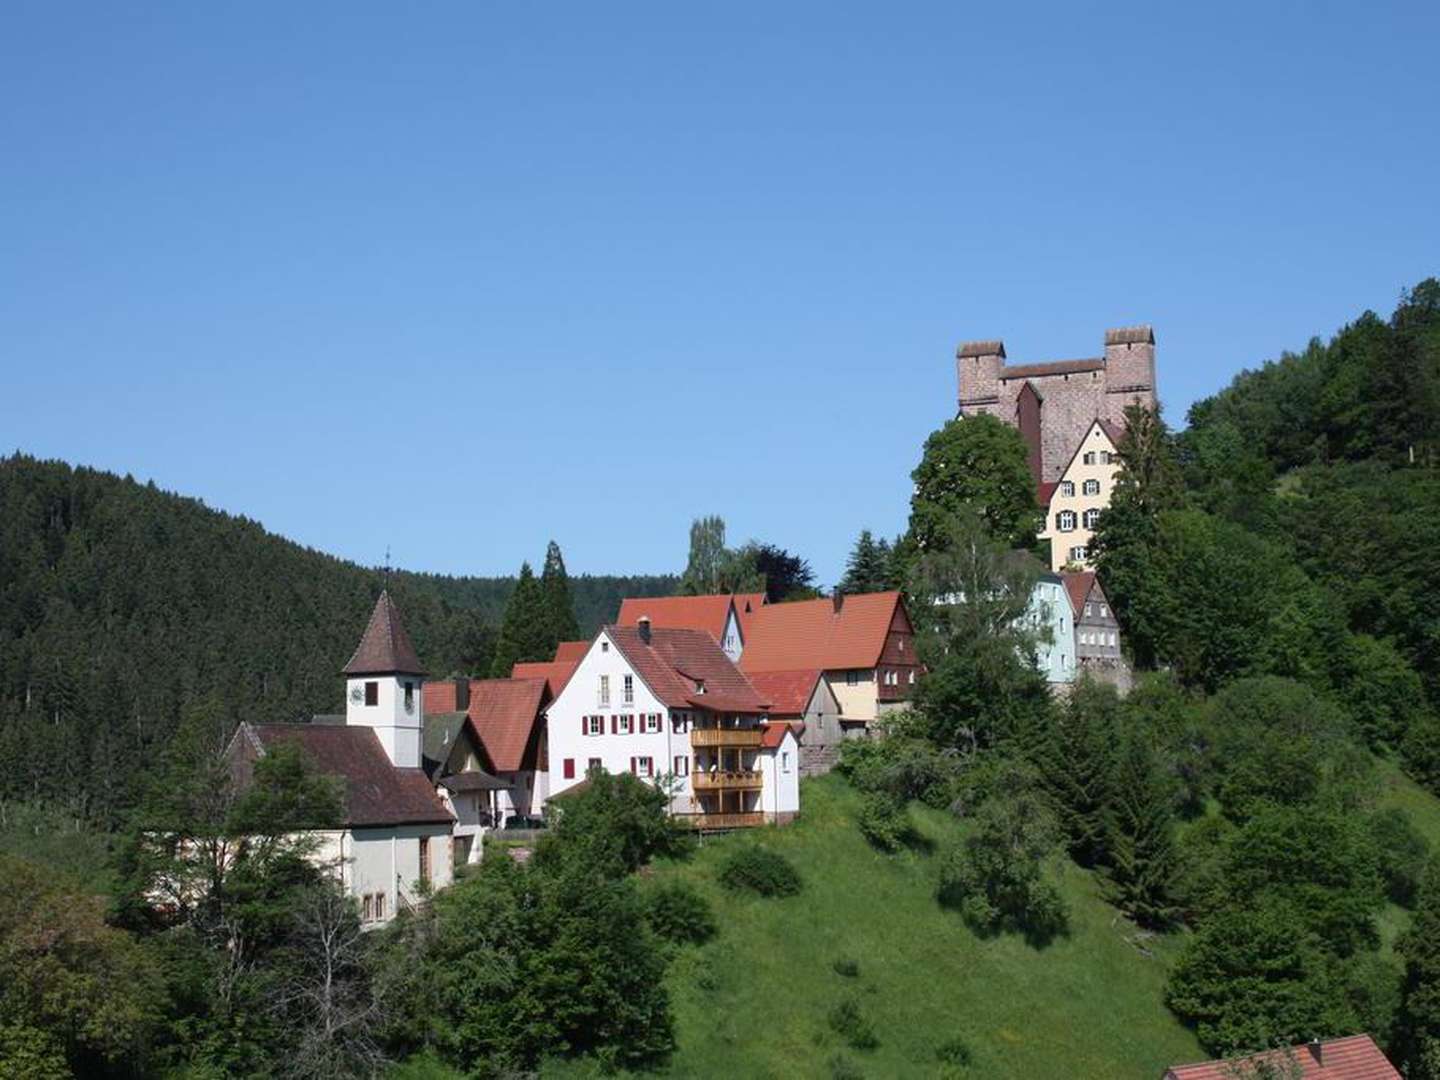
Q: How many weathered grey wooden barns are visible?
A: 1